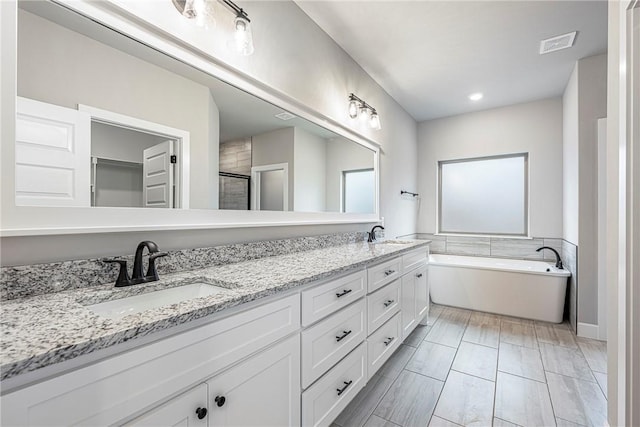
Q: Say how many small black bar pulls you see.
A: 6